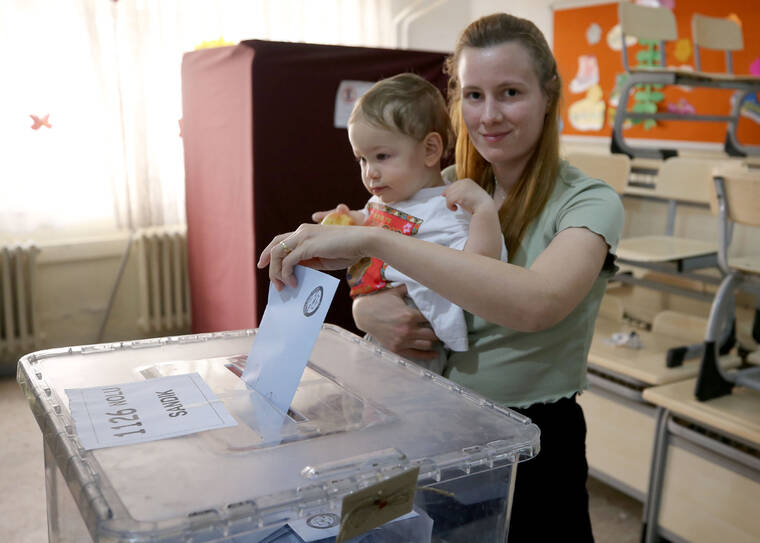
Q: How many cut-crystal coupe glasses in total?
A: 0